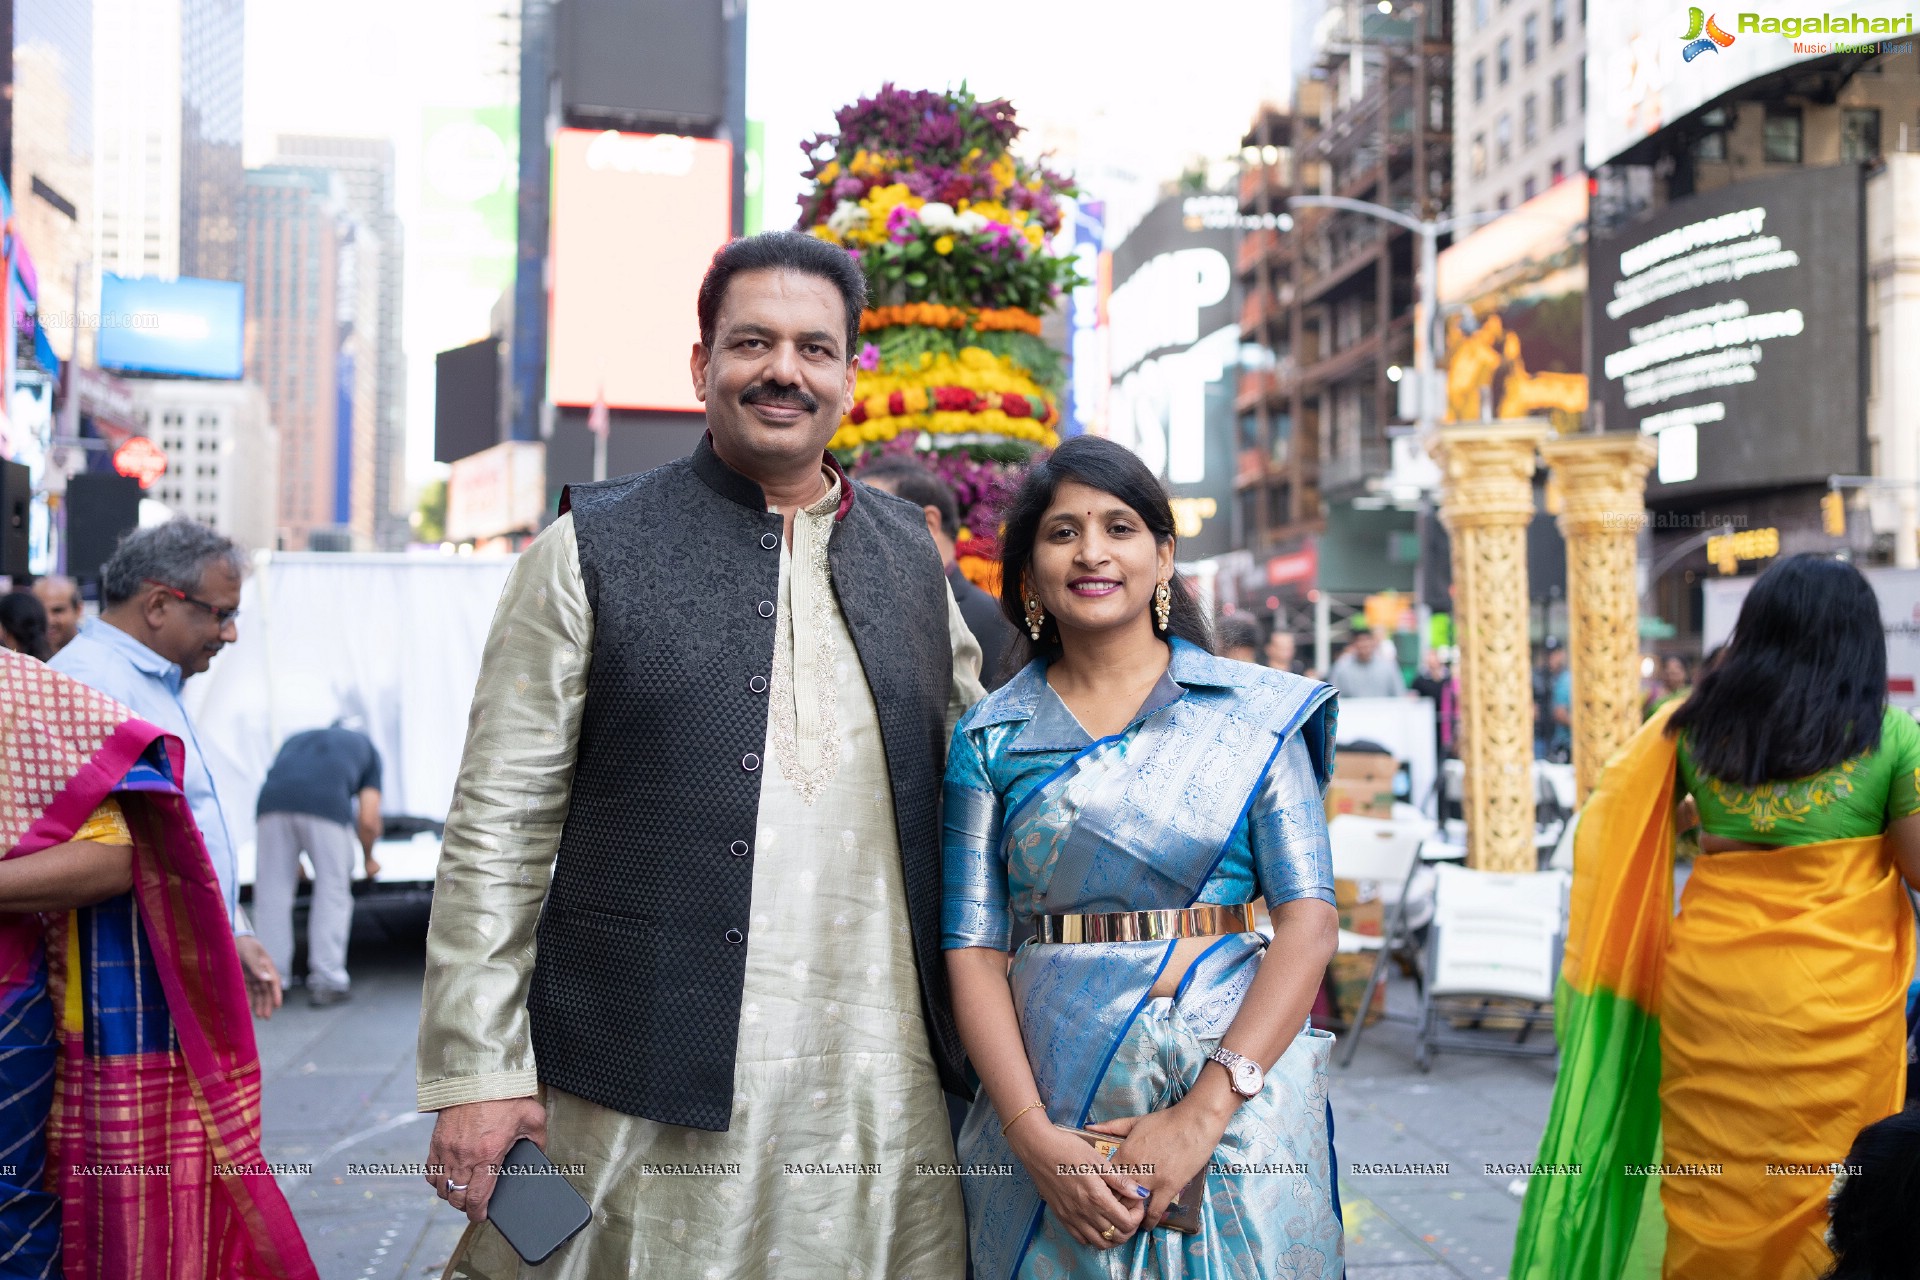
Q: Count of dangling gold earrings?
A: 2